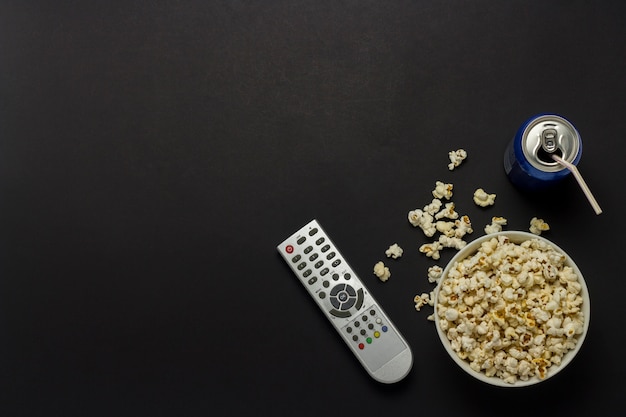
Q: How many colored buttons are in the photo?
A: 5